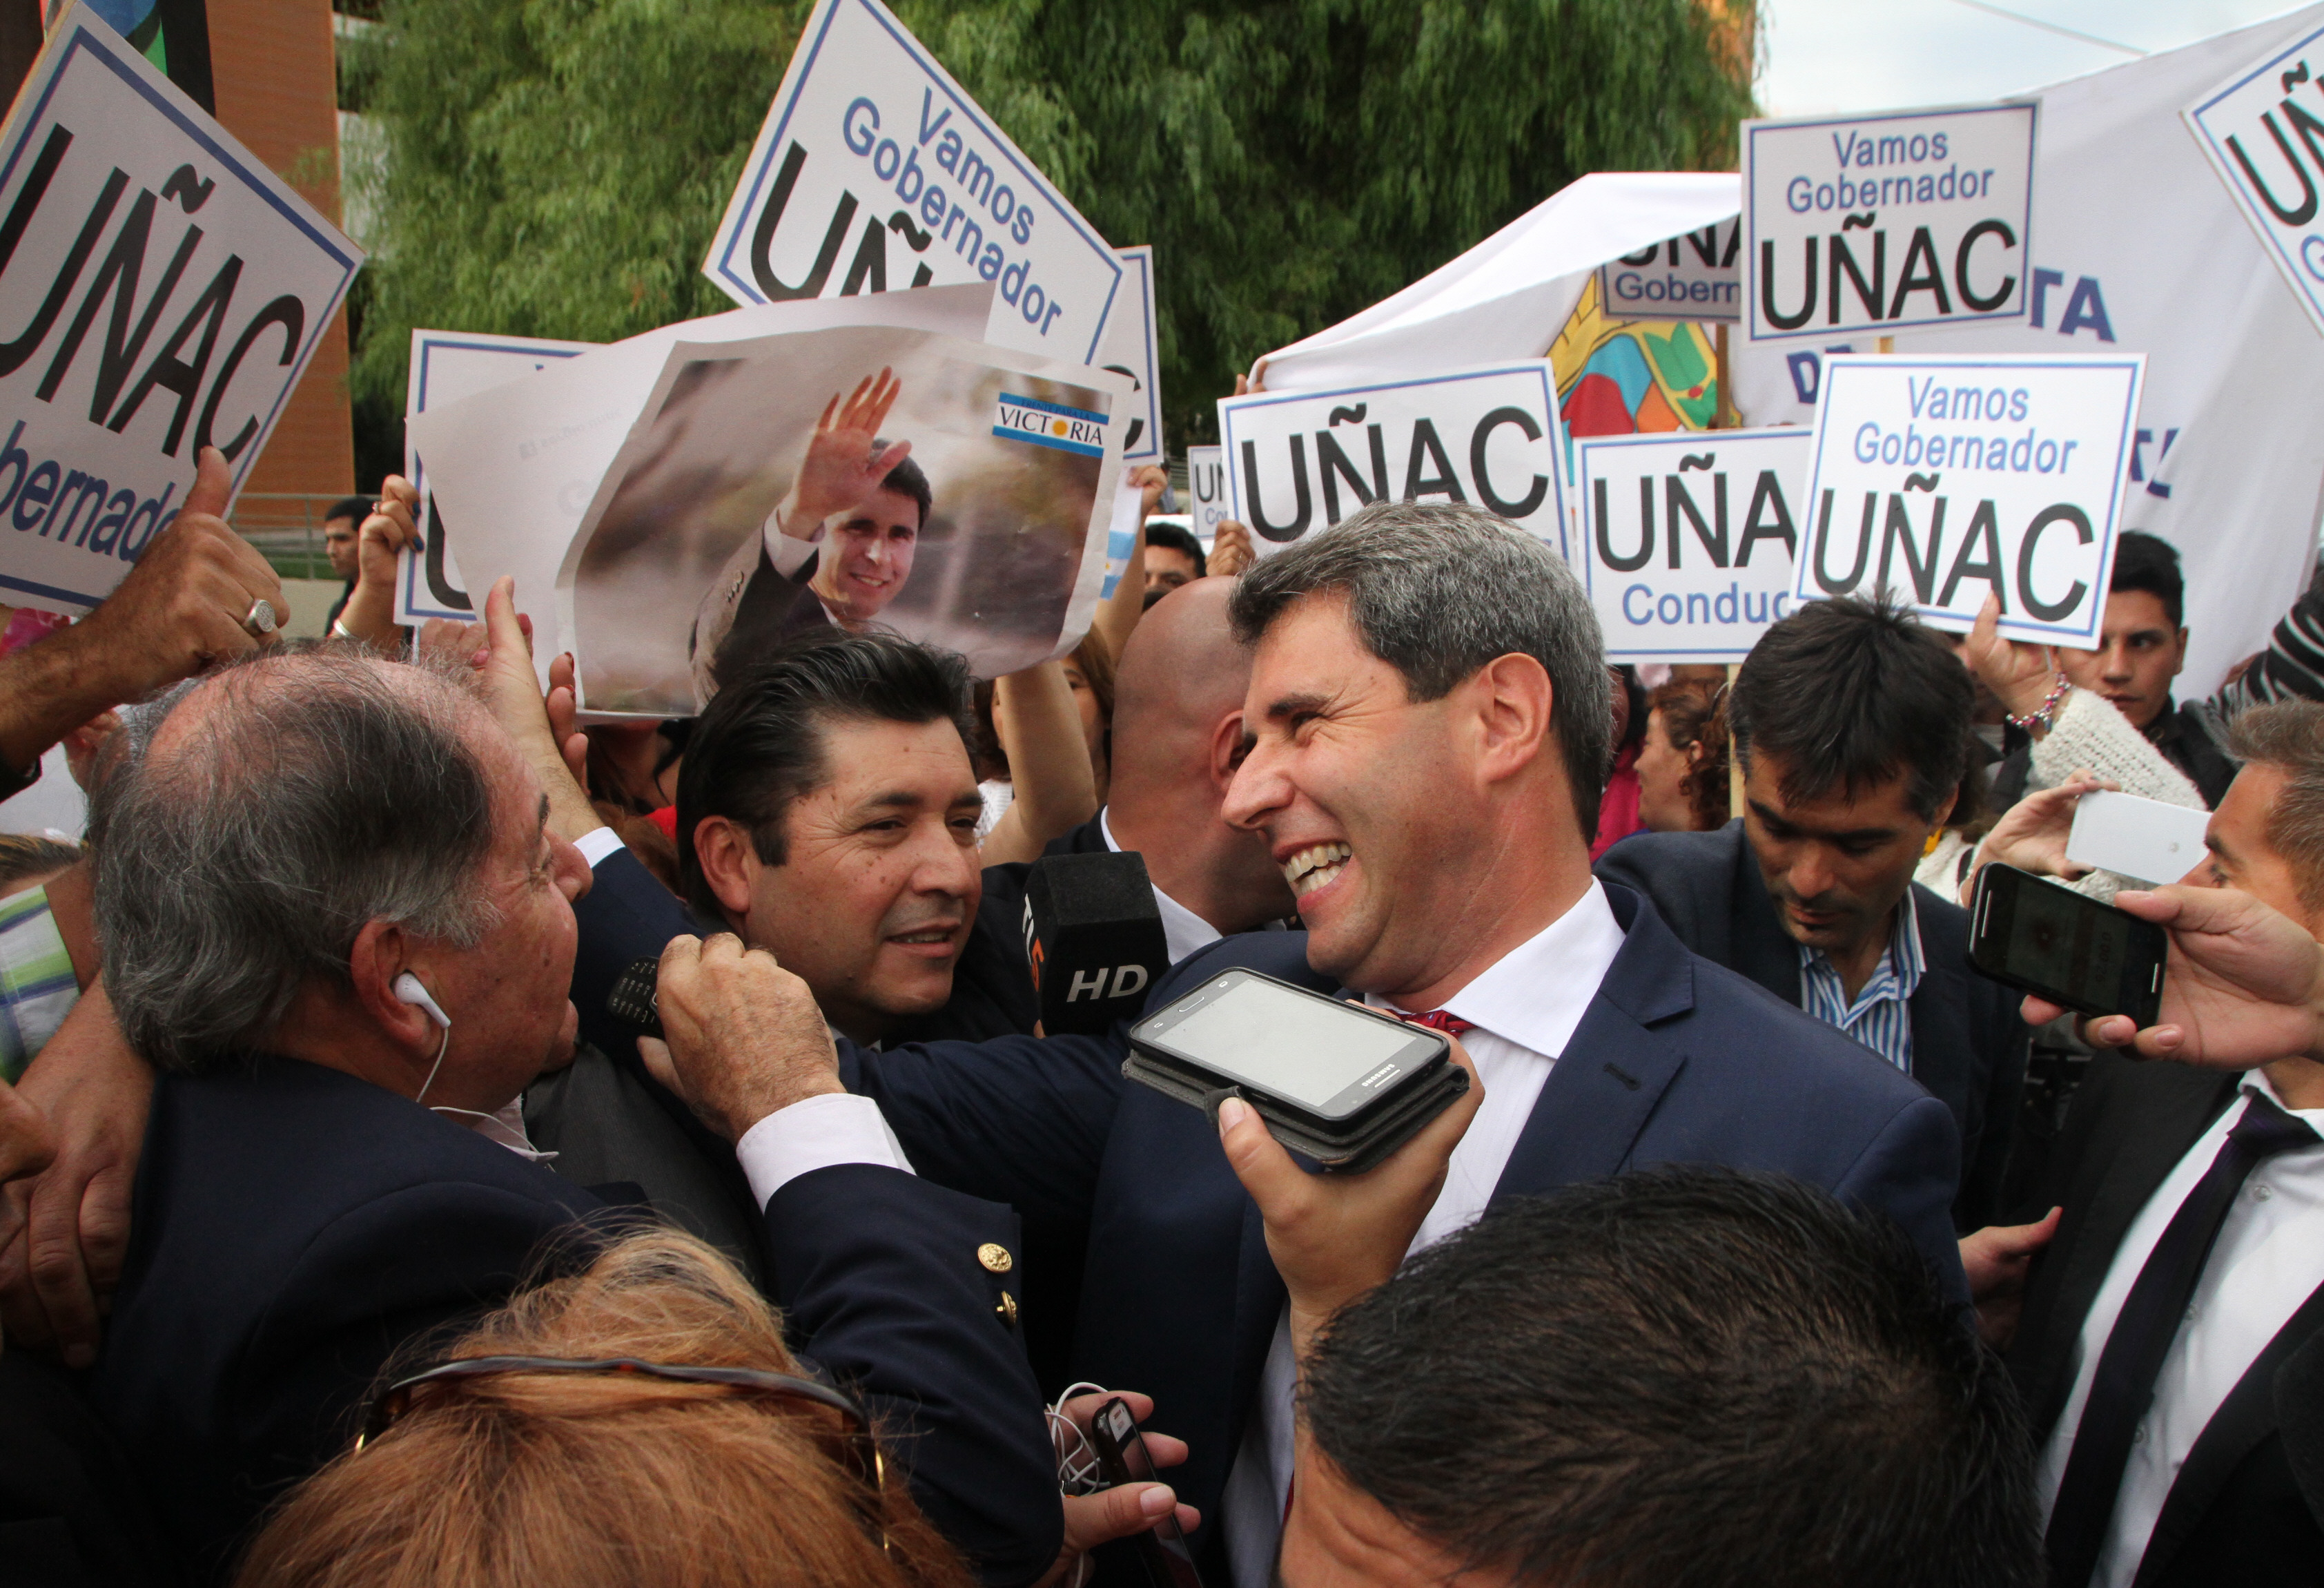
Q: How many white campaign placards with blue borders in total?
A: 11